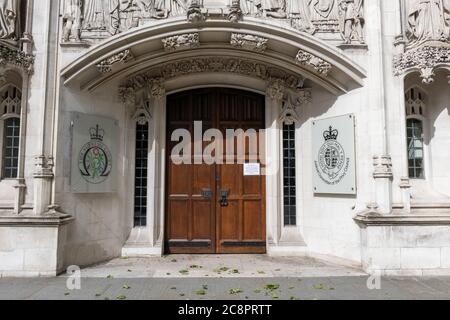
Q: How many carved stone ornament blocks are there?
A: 4